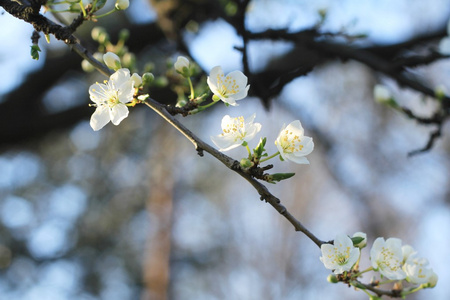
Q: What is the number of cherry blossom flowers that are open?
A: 7